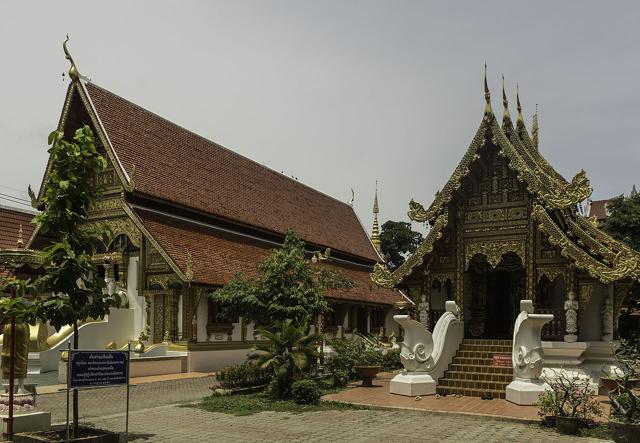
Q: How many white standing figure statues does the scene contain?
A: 3